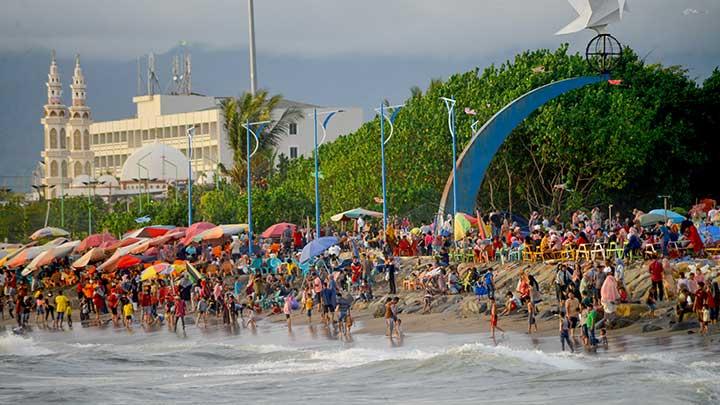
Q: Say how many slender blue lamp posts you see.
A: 5